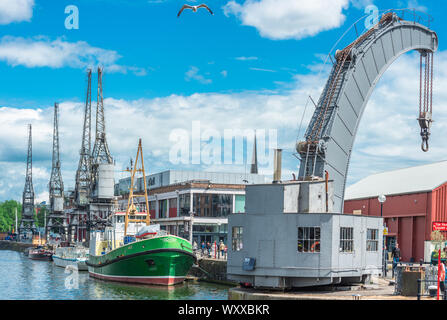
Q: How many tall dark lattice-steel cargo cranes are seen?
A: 4